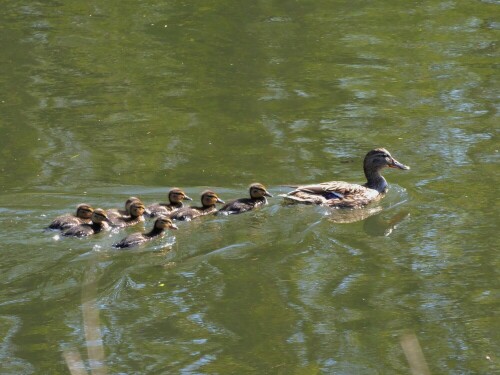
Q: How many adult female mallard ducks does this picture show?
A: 1